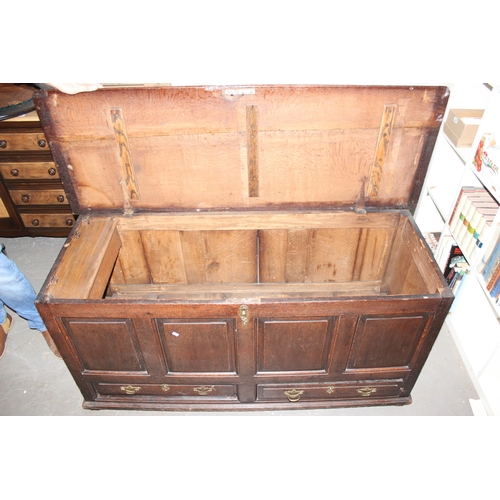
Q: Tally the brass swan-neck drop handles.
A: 4